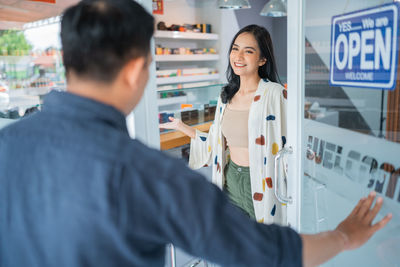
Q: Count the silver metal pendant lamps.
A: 2